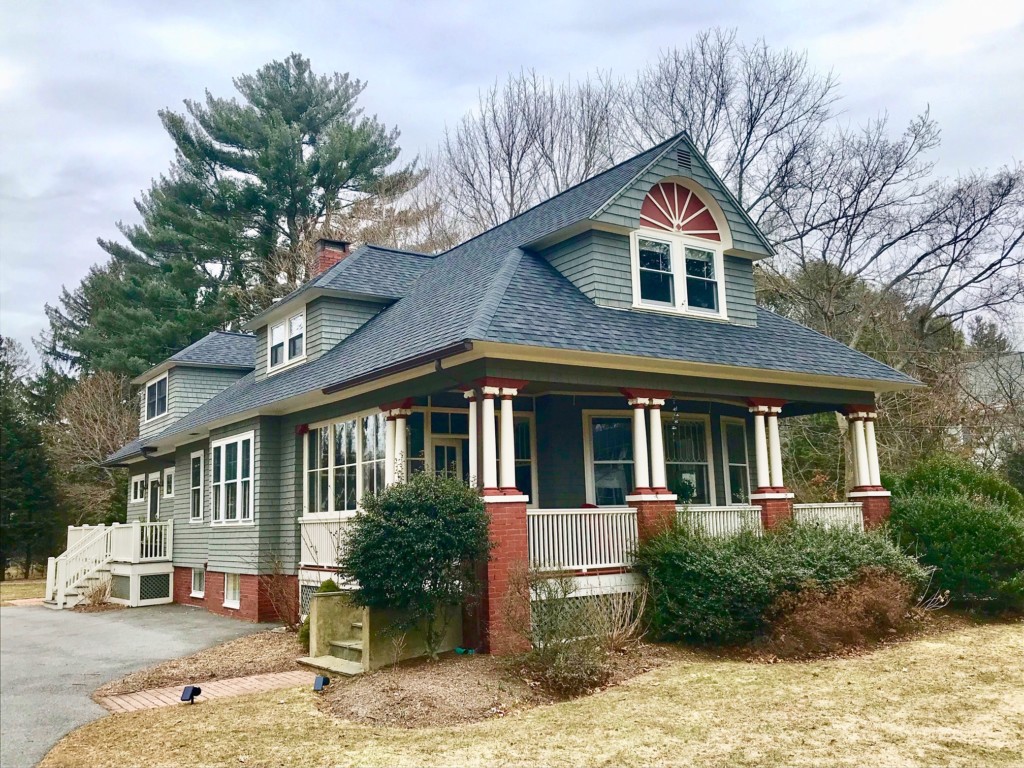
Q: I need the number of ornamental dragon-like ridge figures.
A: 0